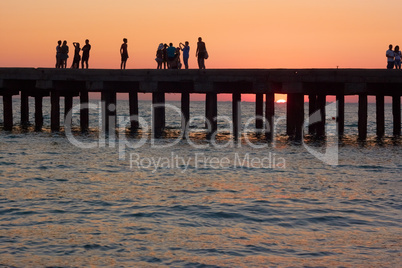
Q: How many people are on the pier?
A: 13